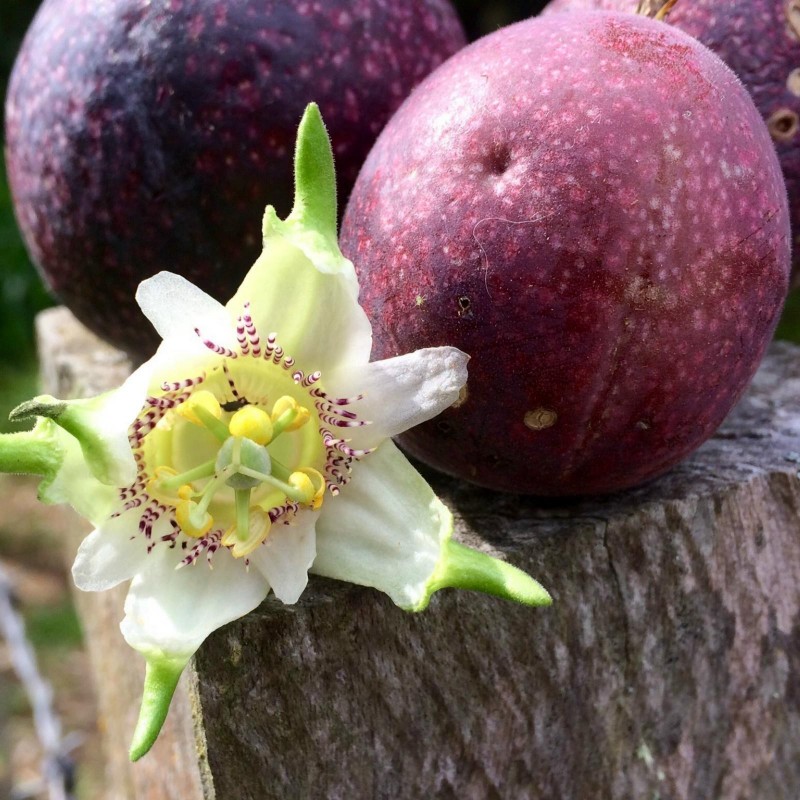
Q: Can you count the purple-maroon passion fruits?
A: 3